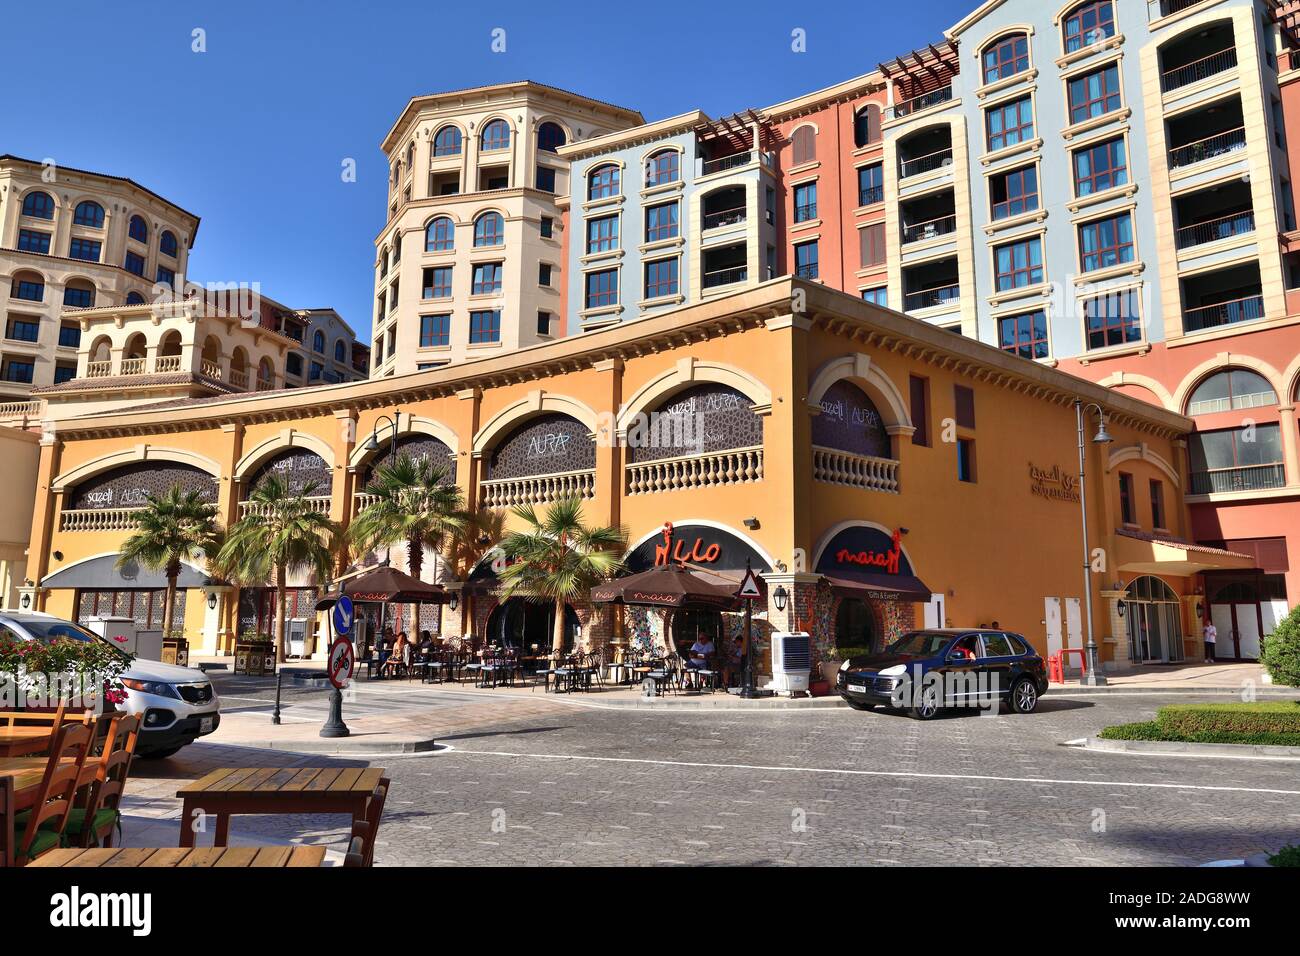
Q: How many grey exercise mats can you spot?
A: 0